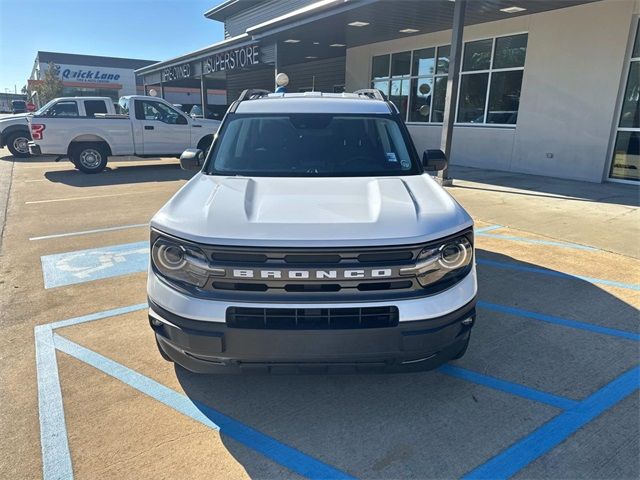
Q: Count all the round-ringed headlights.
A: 2